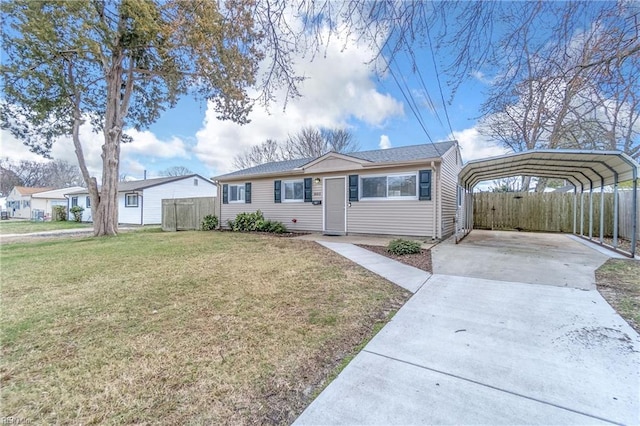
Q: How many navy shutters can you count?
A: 6